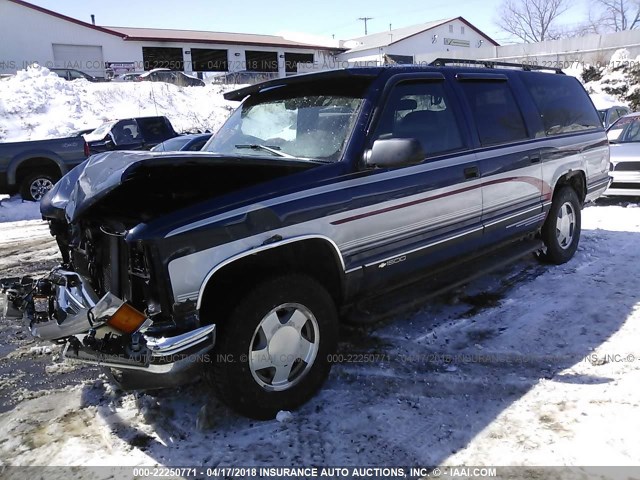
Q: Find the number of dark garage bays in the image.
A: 4